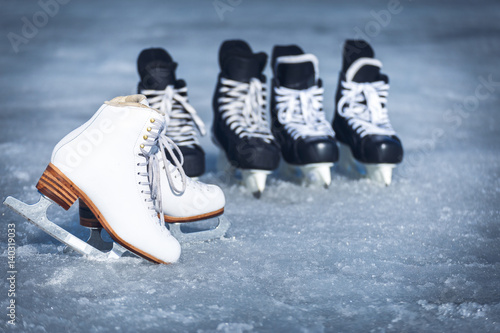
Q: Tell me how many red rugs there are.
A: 0